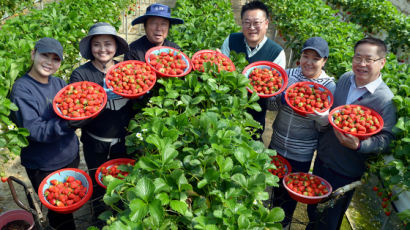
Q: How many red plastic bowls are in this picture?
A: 11